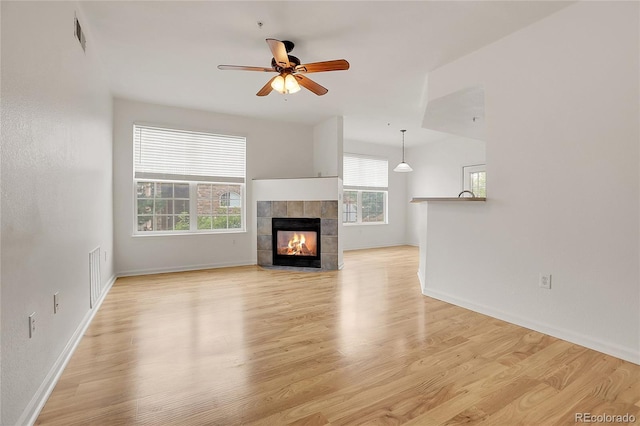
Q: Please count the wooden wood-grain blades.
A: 5